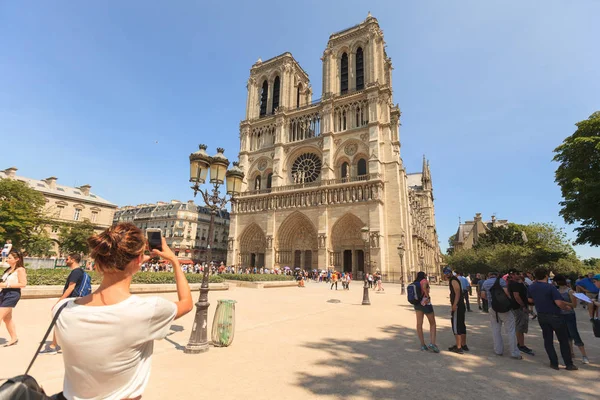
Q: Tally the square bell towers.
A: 2